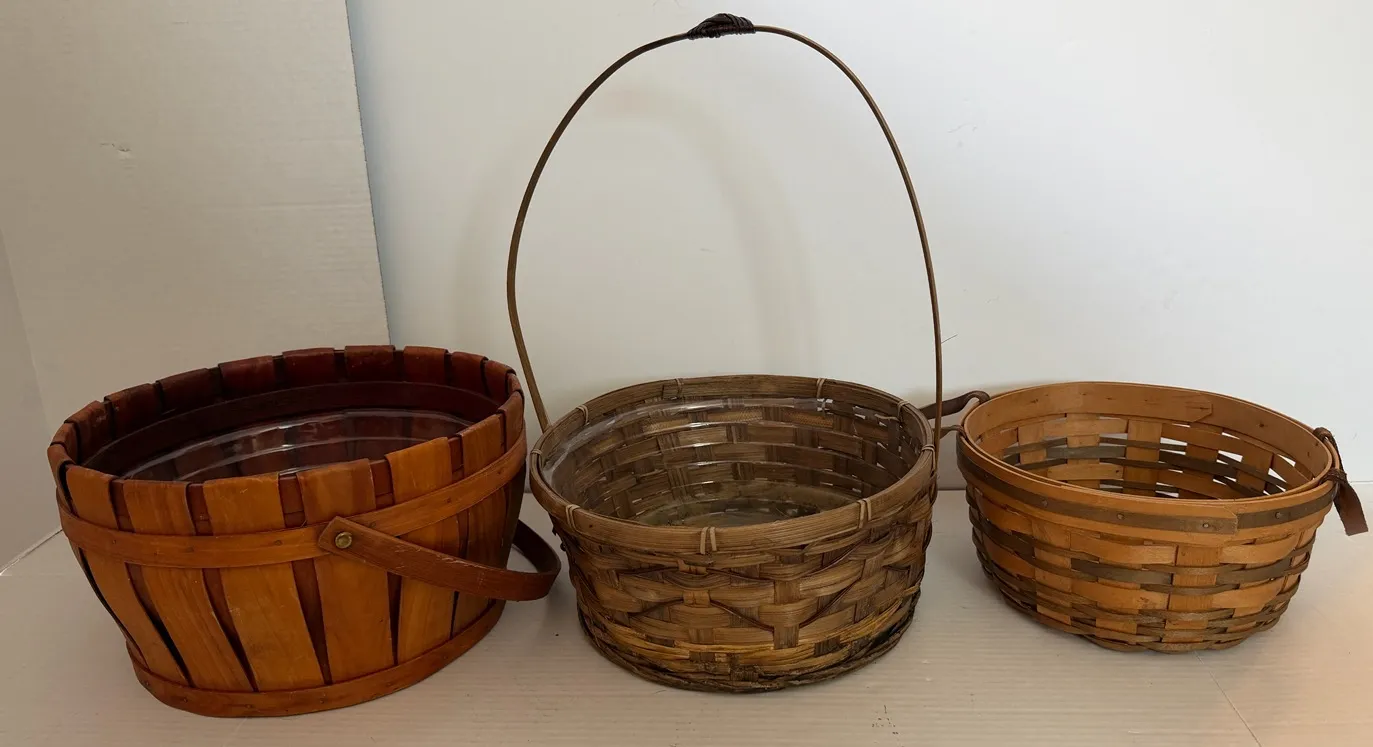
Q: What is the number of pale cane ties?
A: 9